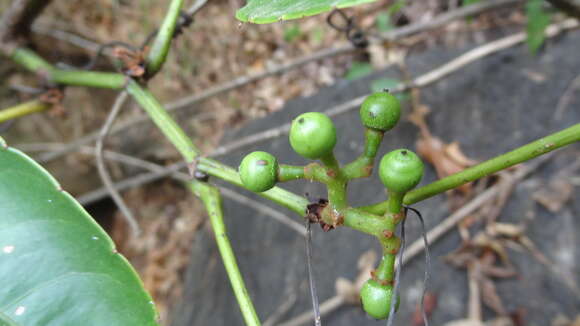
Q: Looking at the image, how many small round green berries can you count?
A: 5